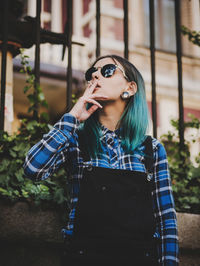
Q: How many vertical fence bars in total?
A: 7